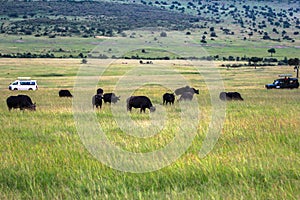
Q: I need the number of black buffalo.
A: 10